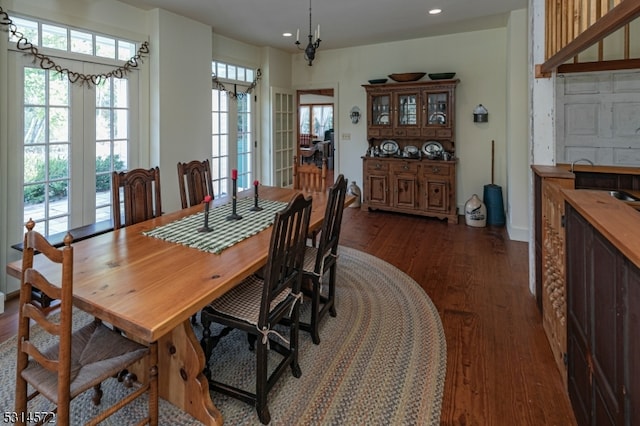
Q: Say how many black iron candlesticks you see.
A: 3